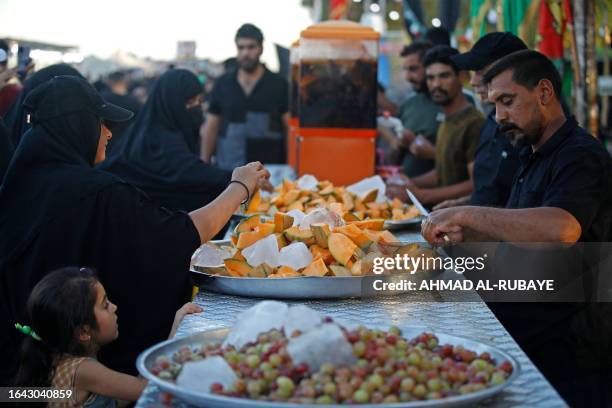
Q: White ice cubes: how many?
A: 11